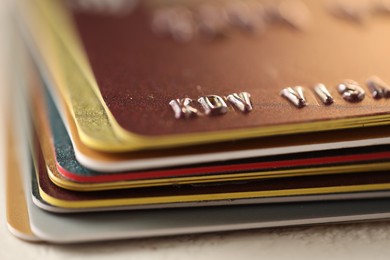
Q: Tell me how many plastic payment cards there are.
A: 9